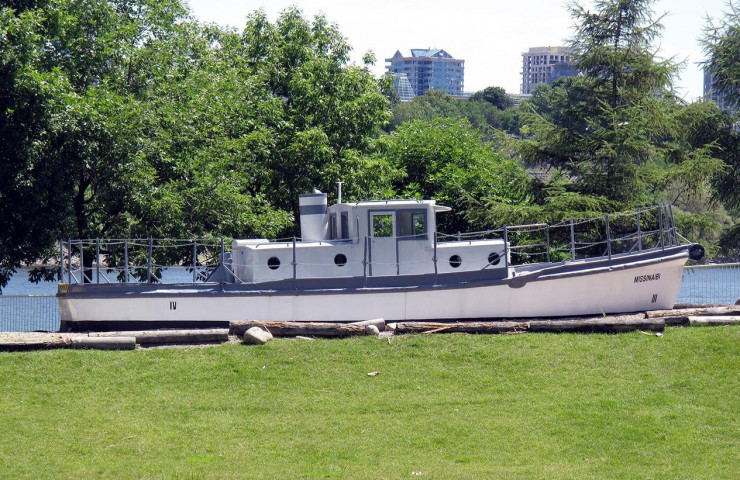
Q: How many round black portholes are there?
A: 4